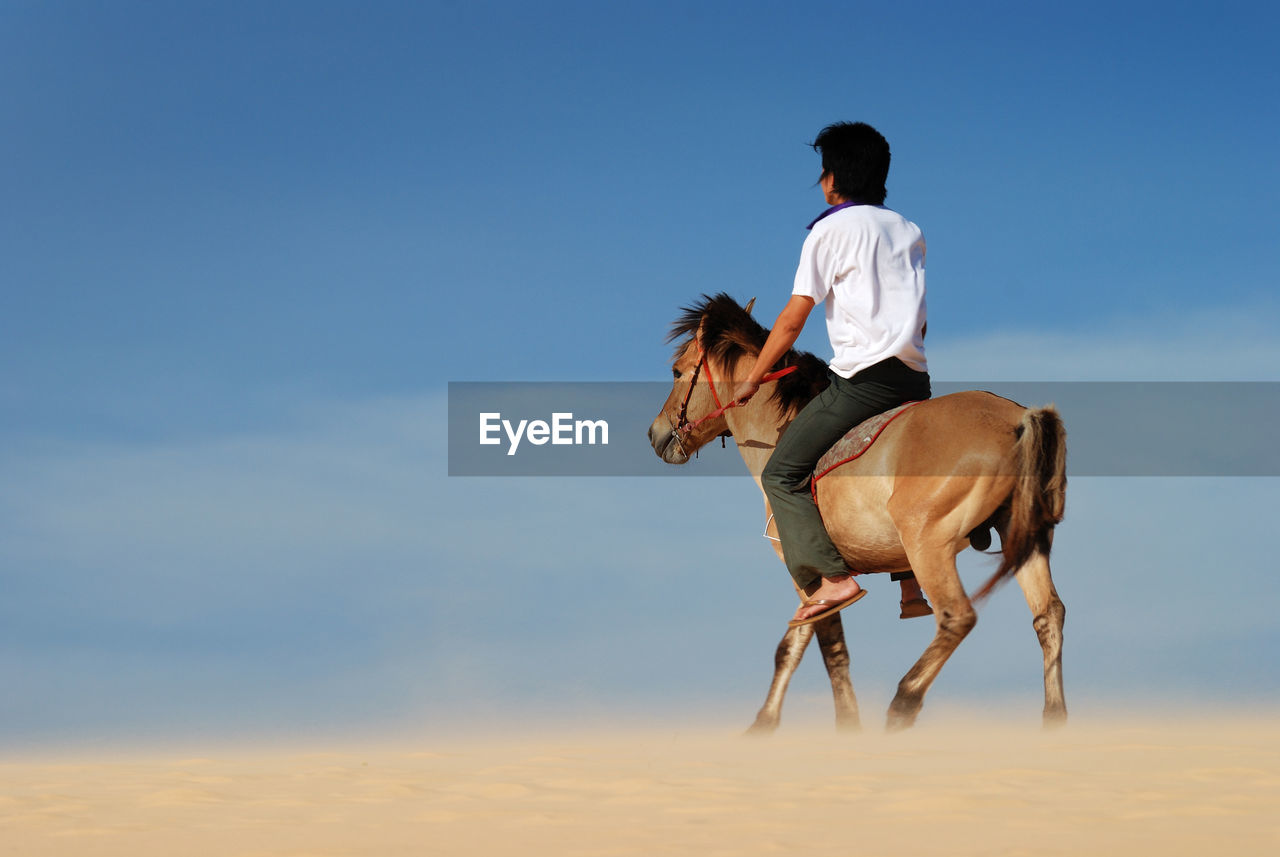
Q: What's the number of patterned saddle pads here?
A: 1